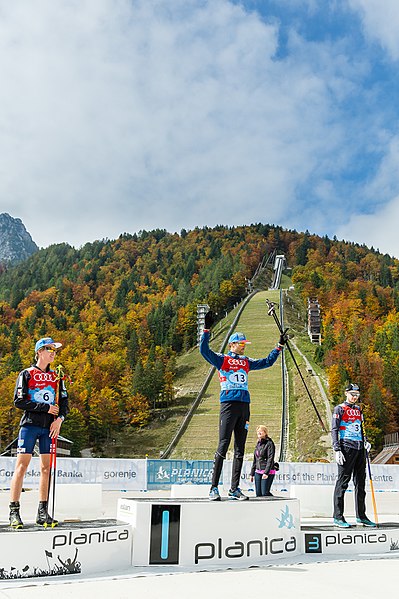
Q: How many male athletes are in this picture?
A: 3